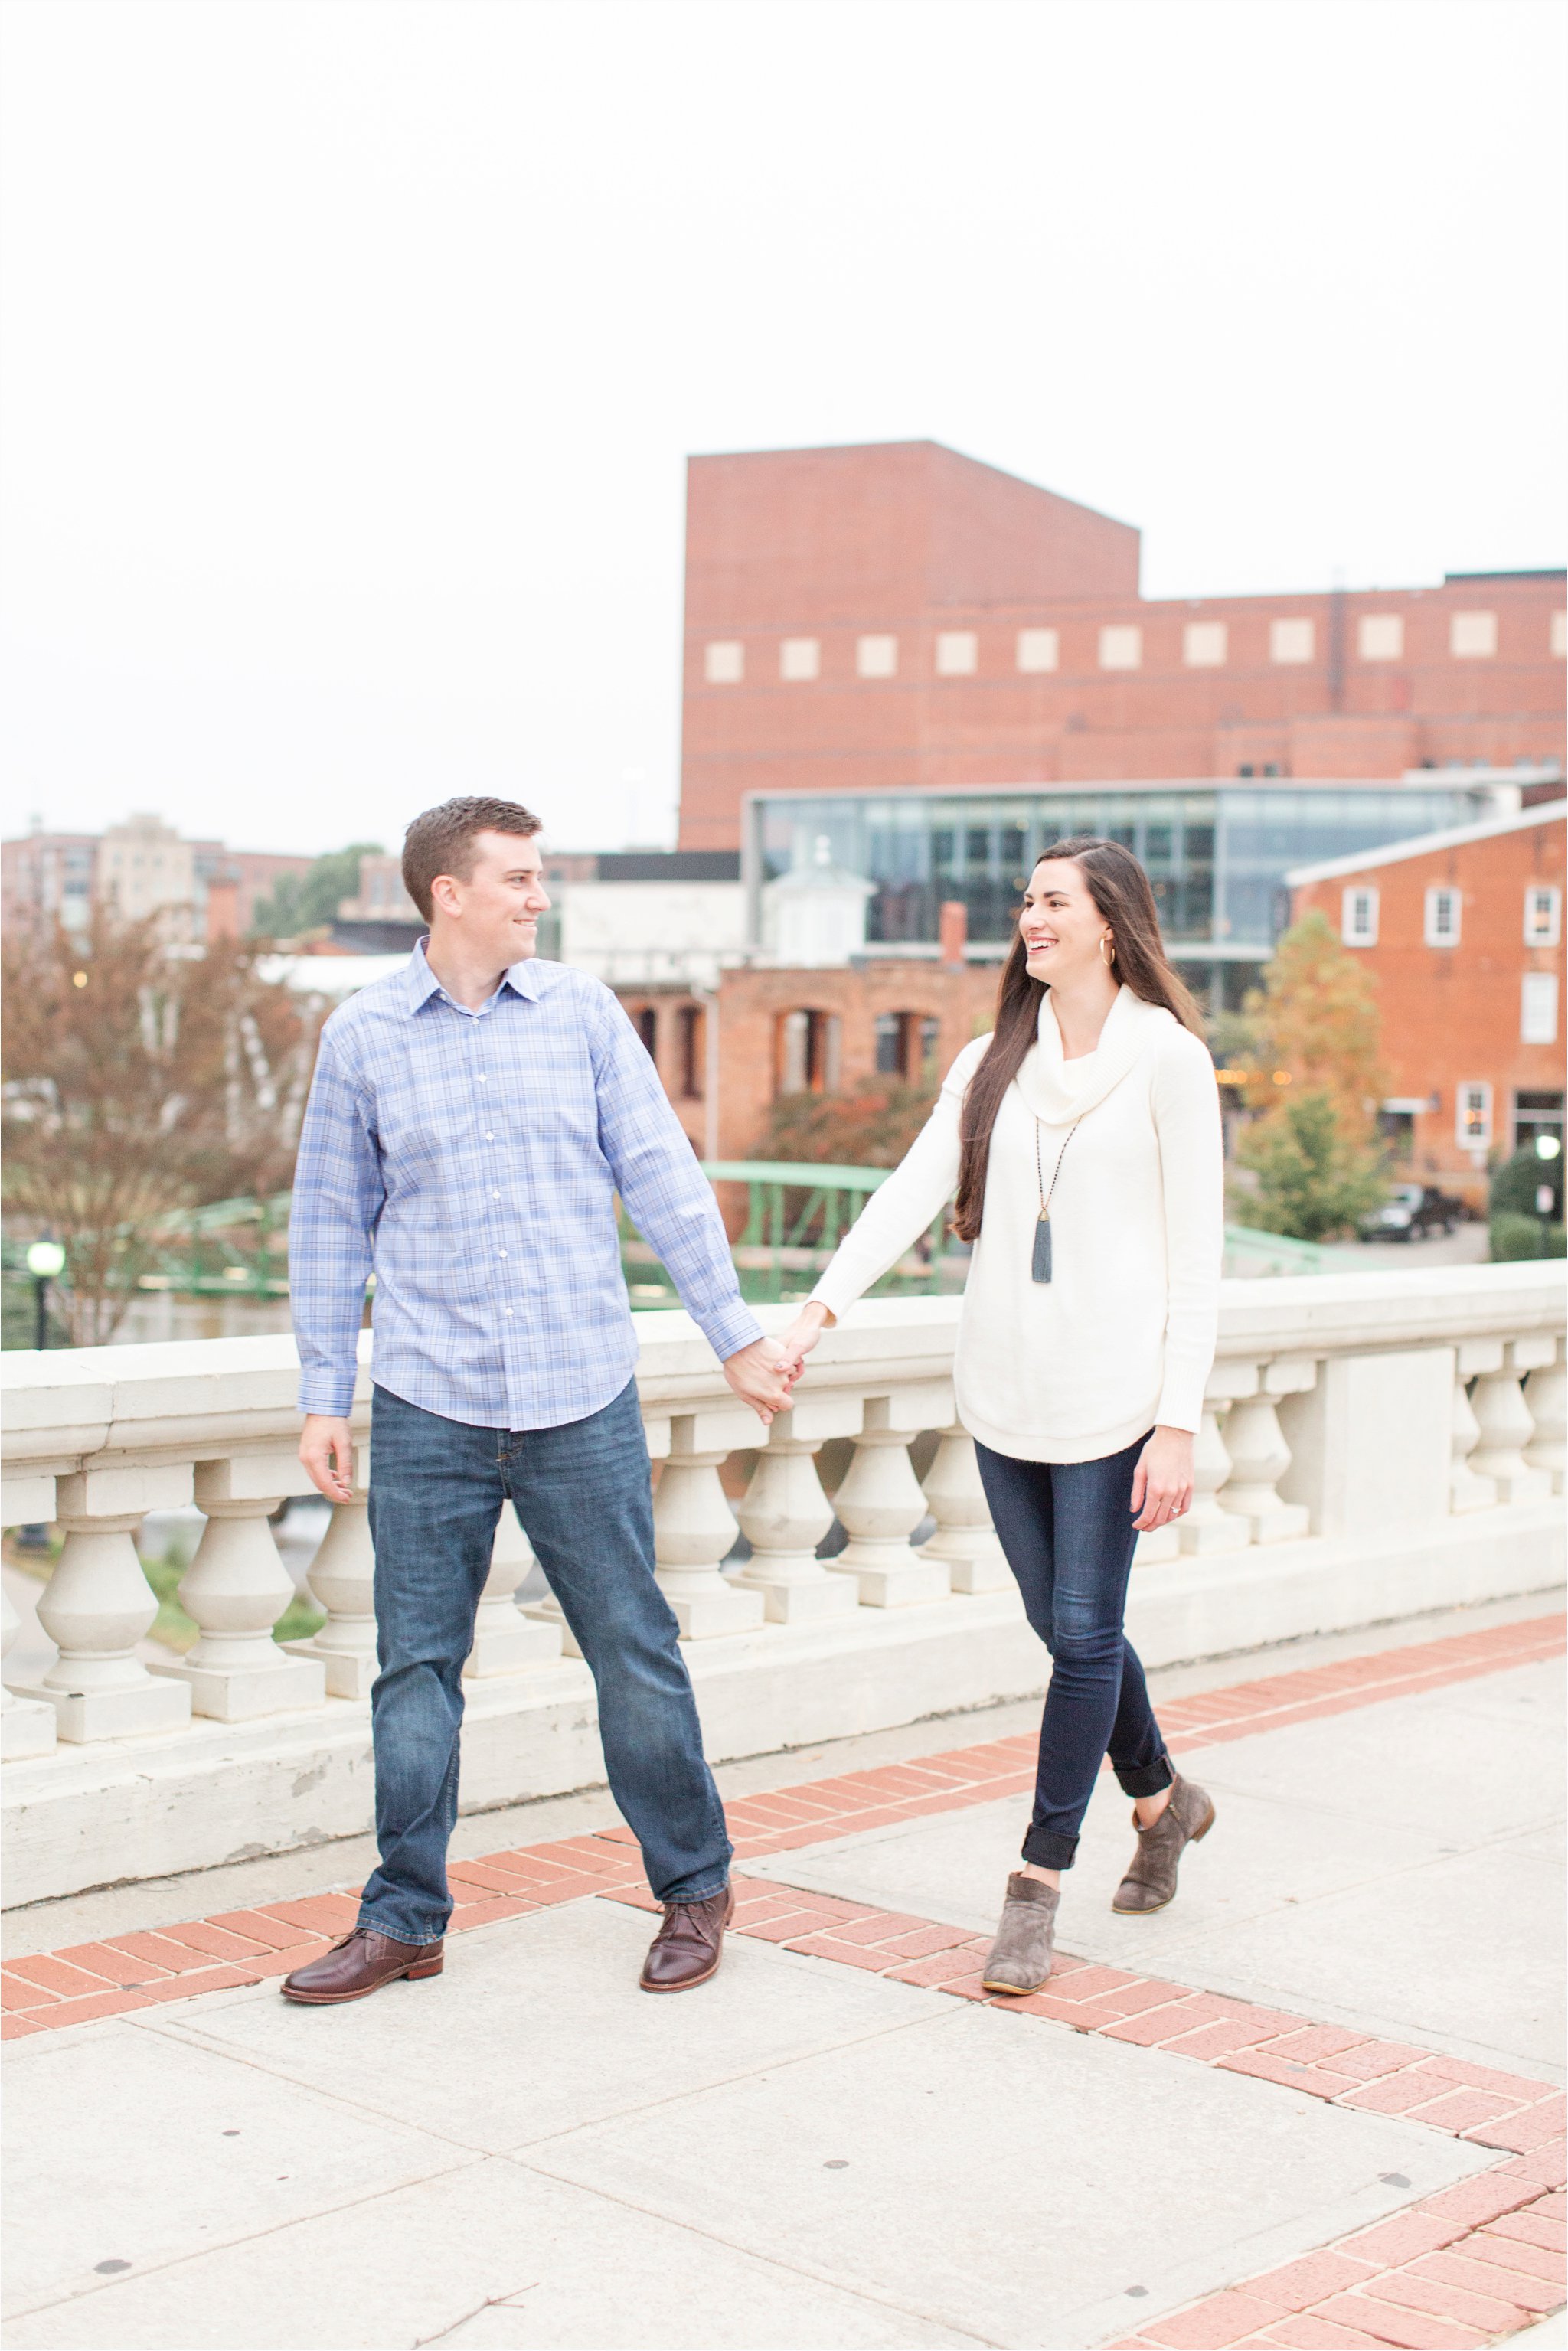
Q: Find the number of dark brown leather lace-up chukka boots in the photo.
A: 2